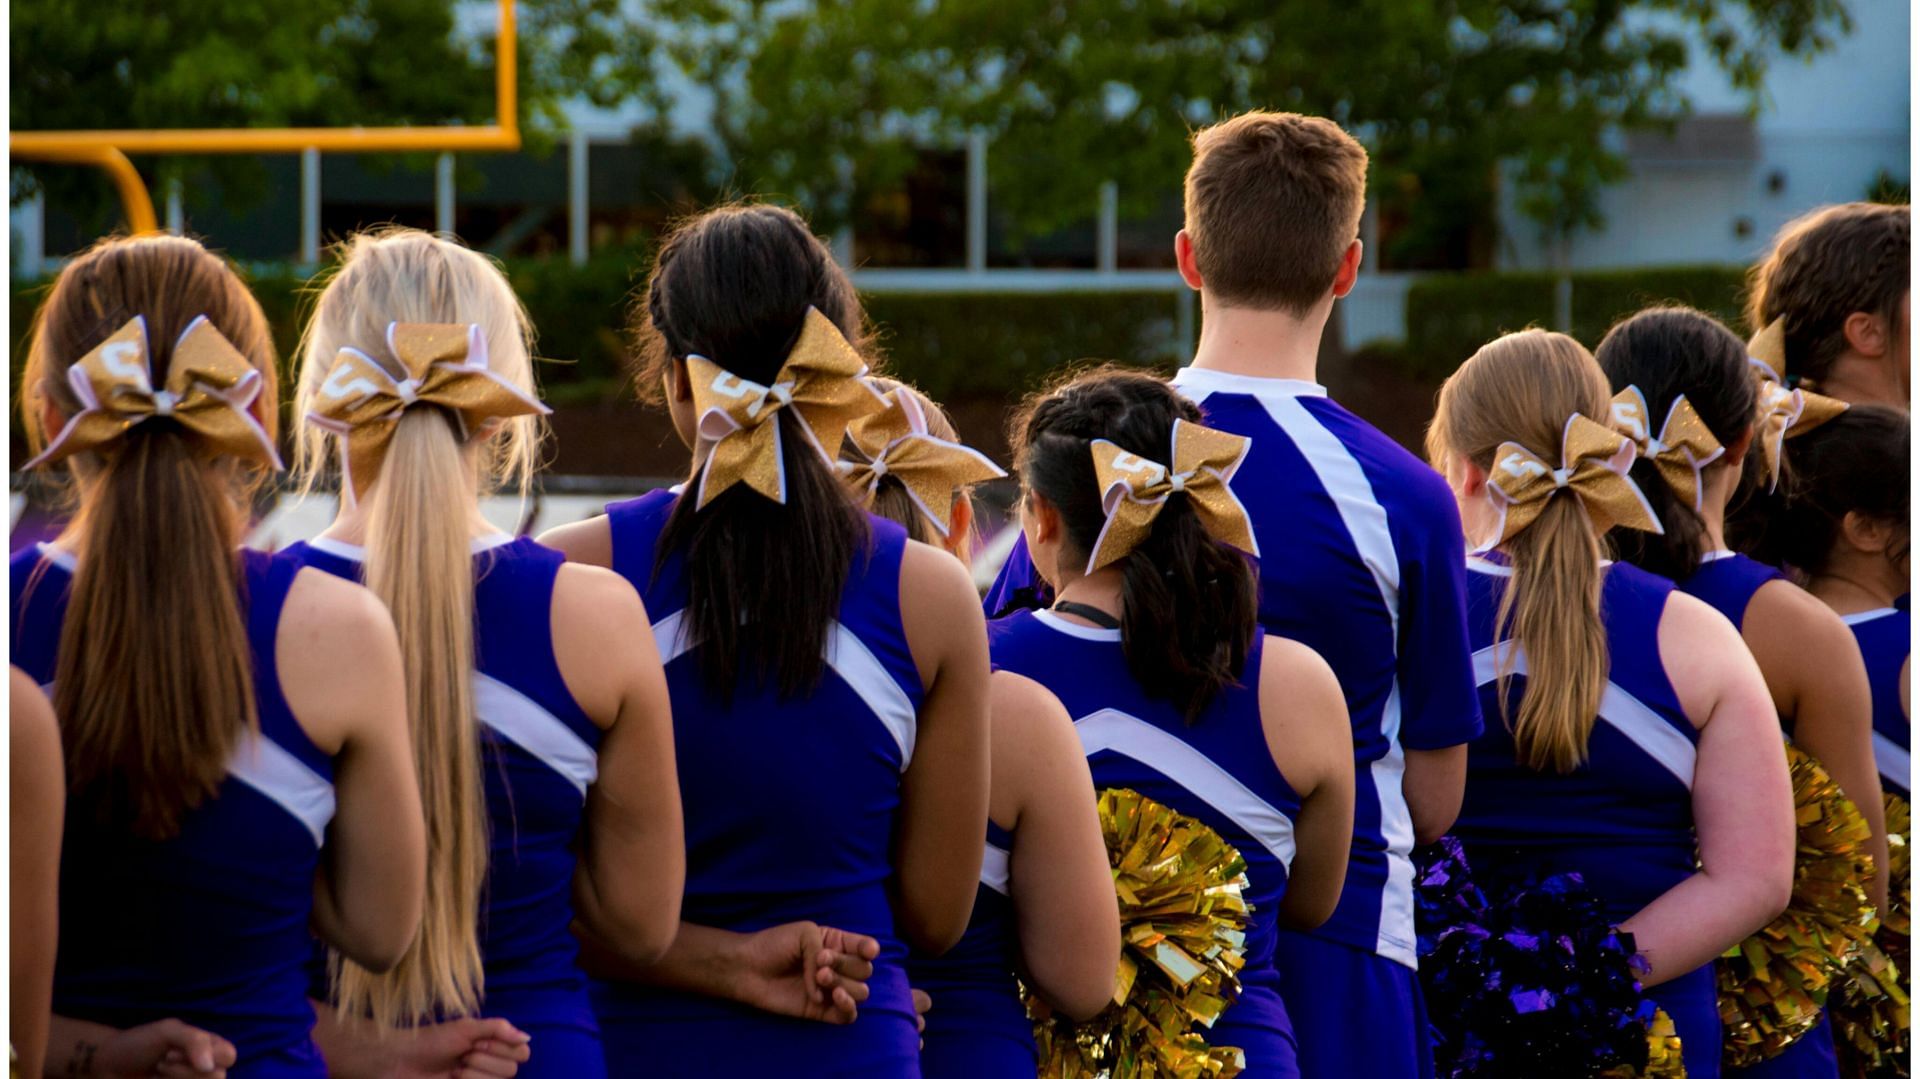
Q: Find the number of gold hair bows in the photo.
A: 8